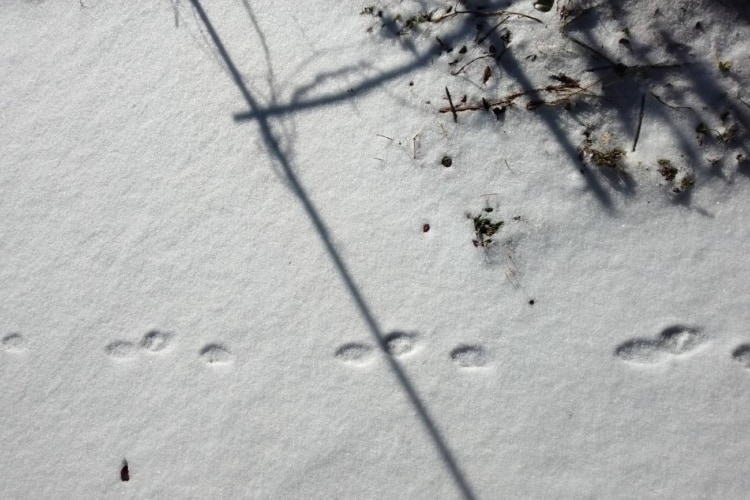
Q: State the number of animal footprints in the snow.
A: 10